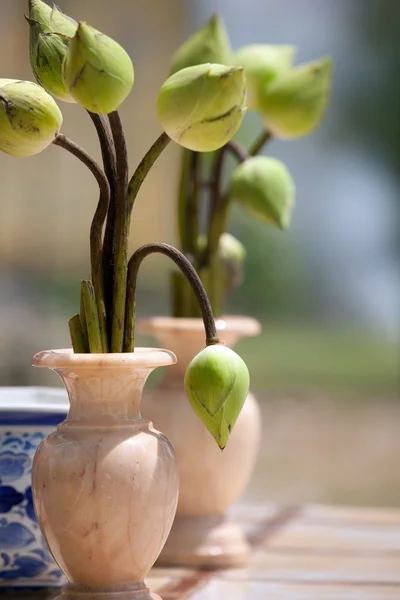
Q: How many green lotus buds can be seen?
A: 10